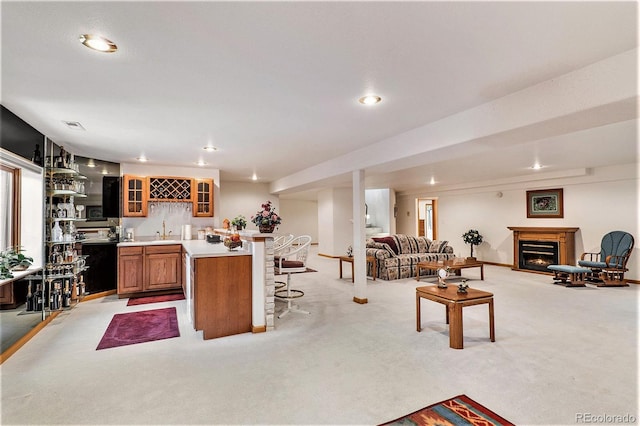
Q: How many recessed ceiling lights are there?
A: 8